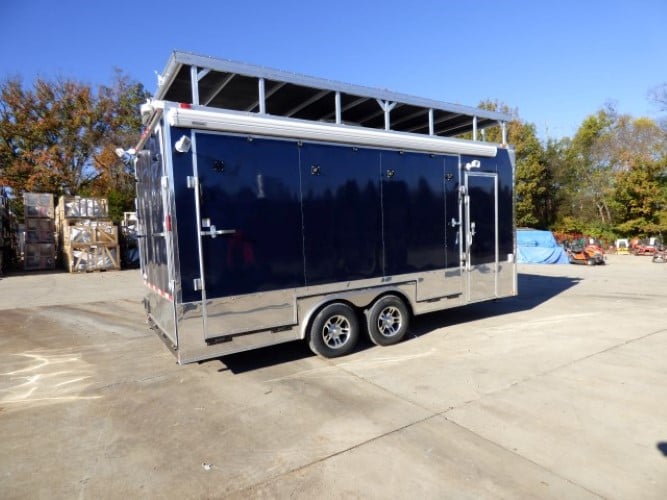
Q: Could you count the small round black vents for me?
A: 4